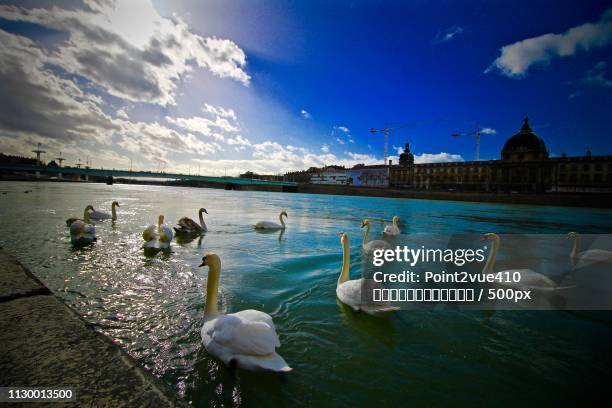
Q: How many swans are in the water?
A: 11